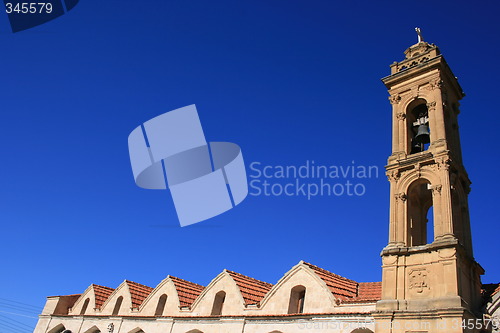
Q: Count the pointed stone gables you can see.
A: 5